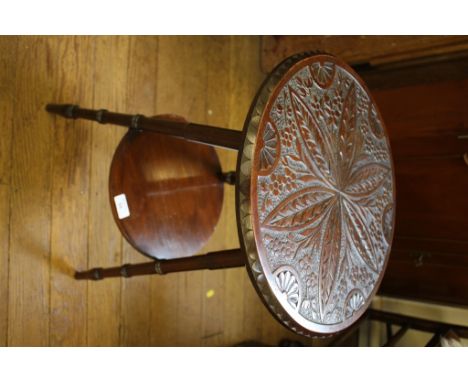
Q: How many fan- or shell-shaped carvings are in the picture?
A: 6